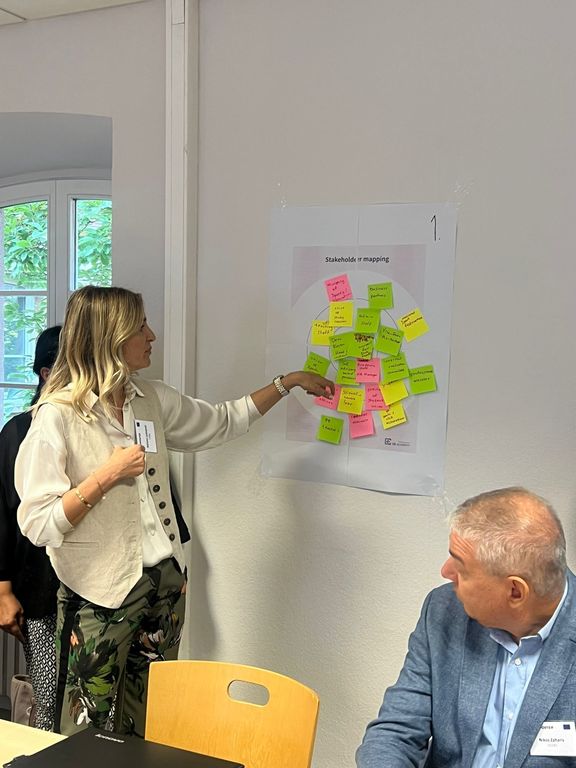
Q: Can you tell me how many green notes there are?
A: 10